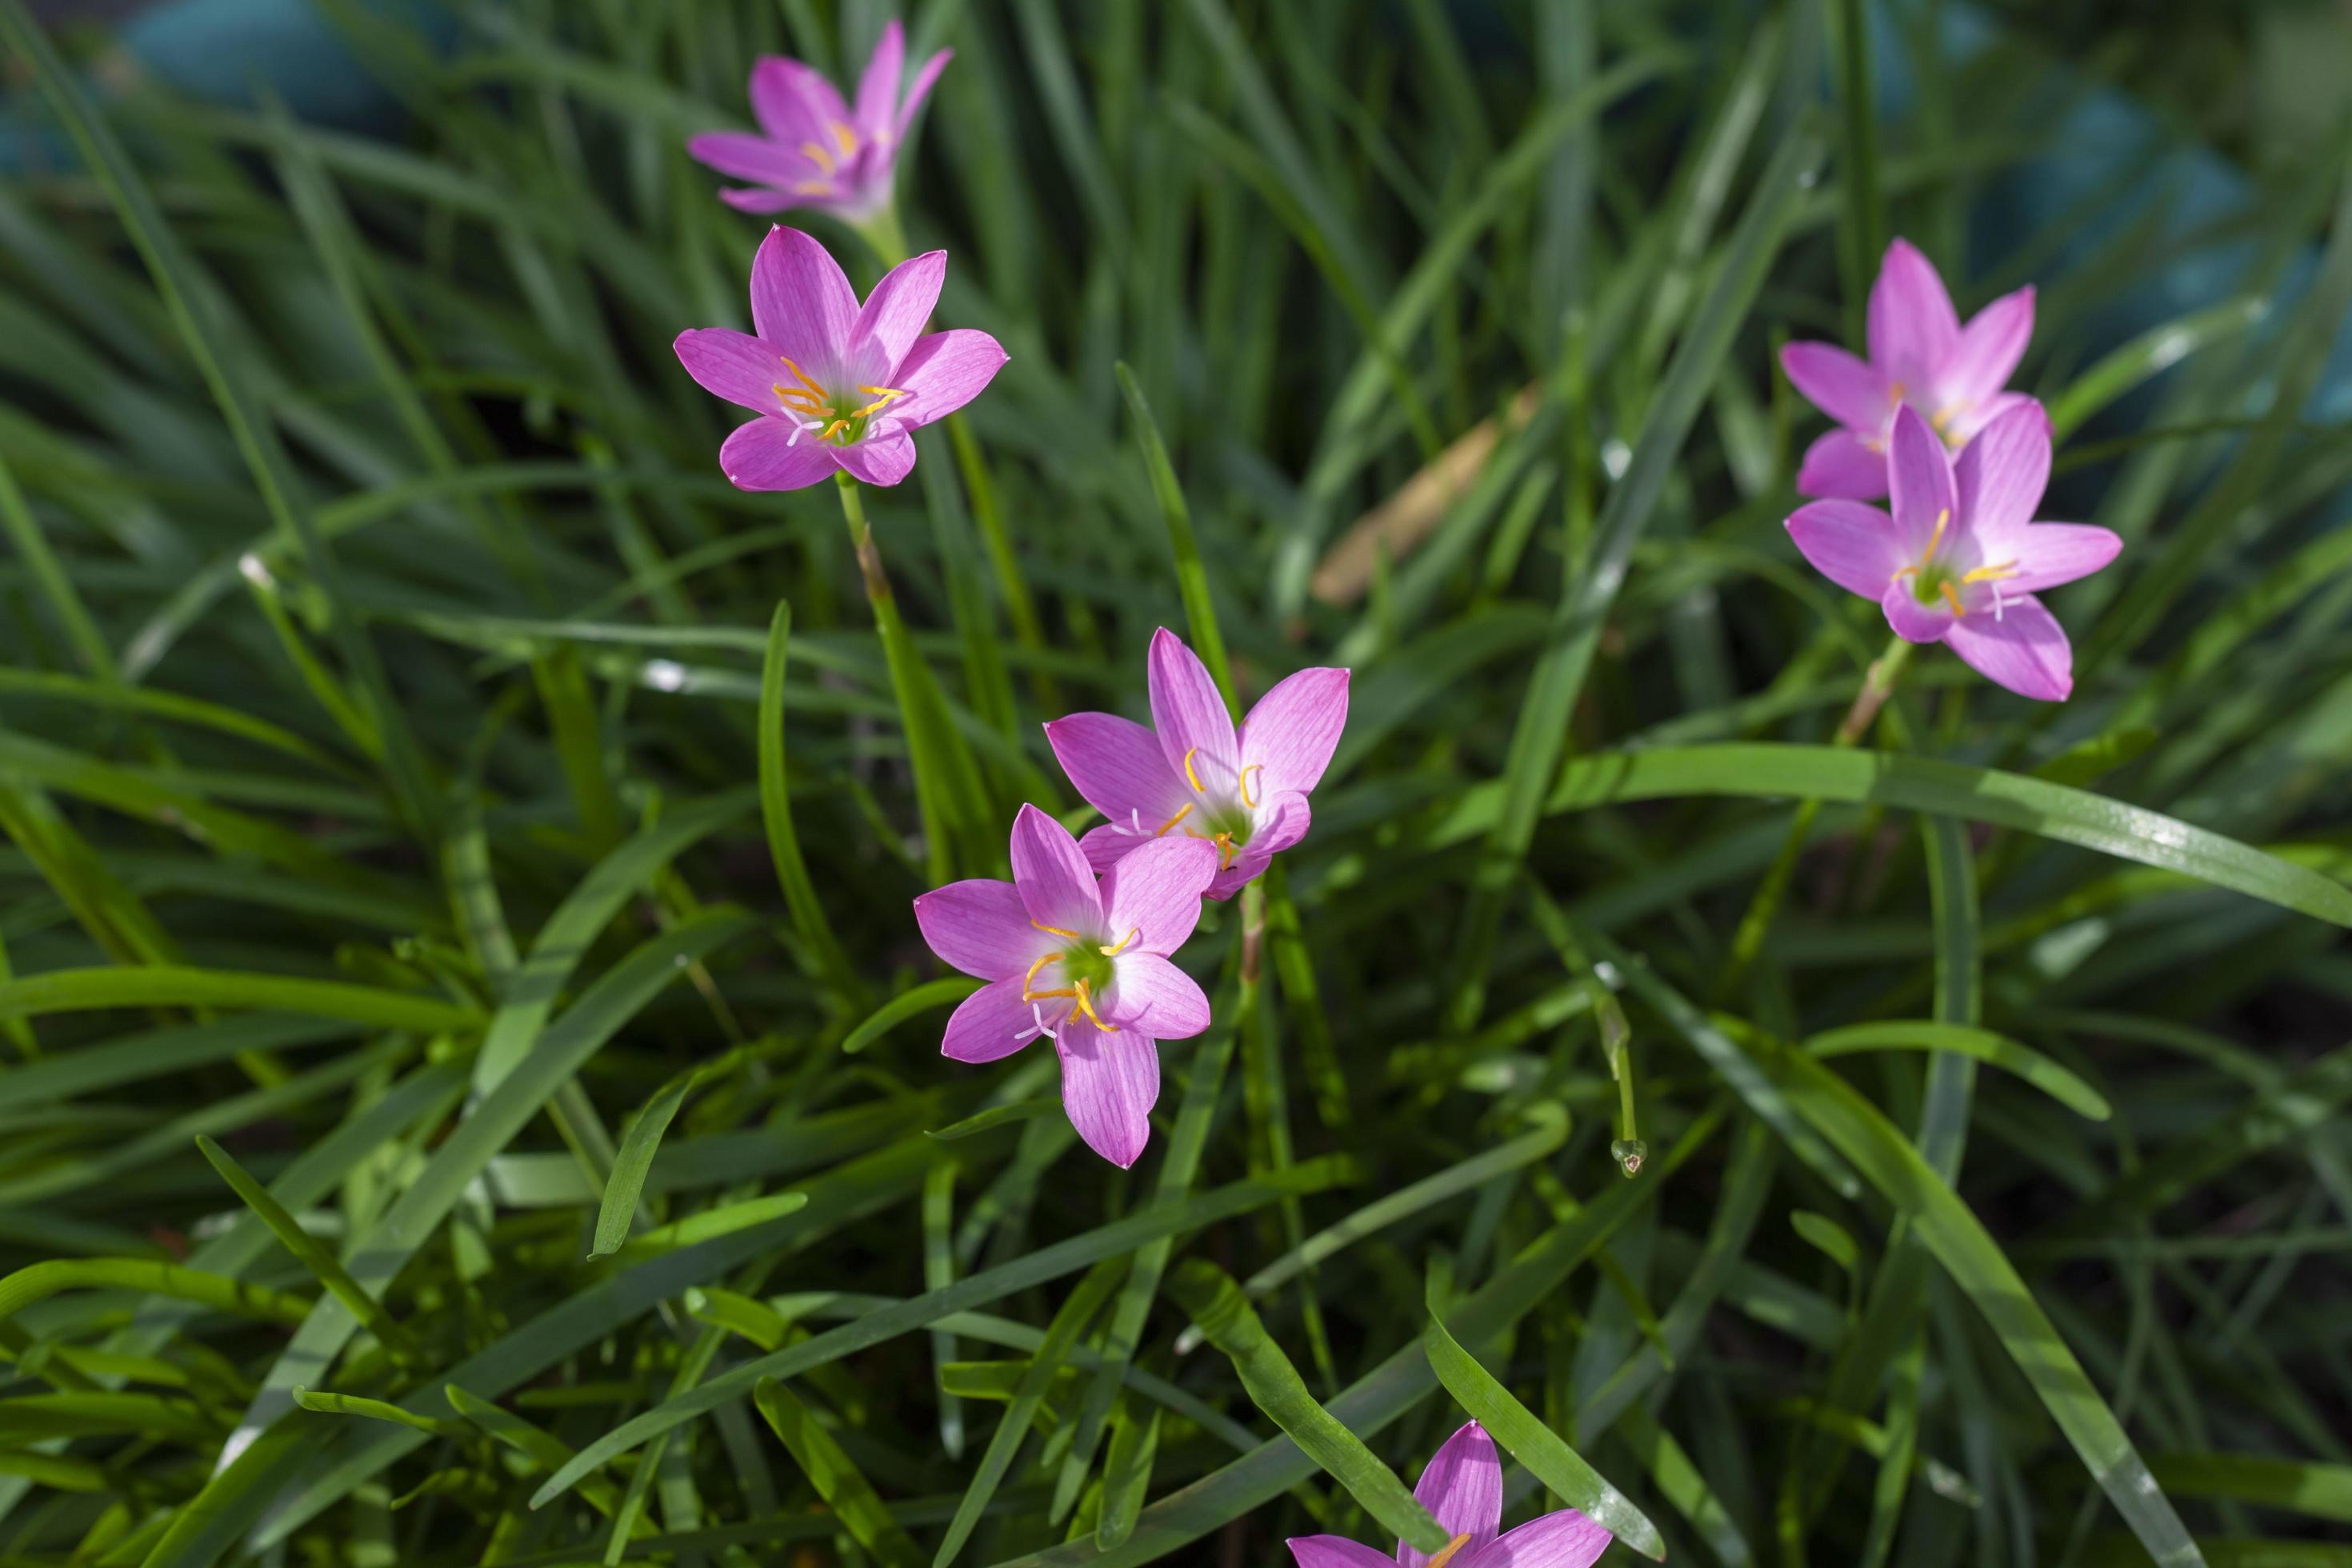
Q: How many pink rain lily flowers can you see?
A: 7